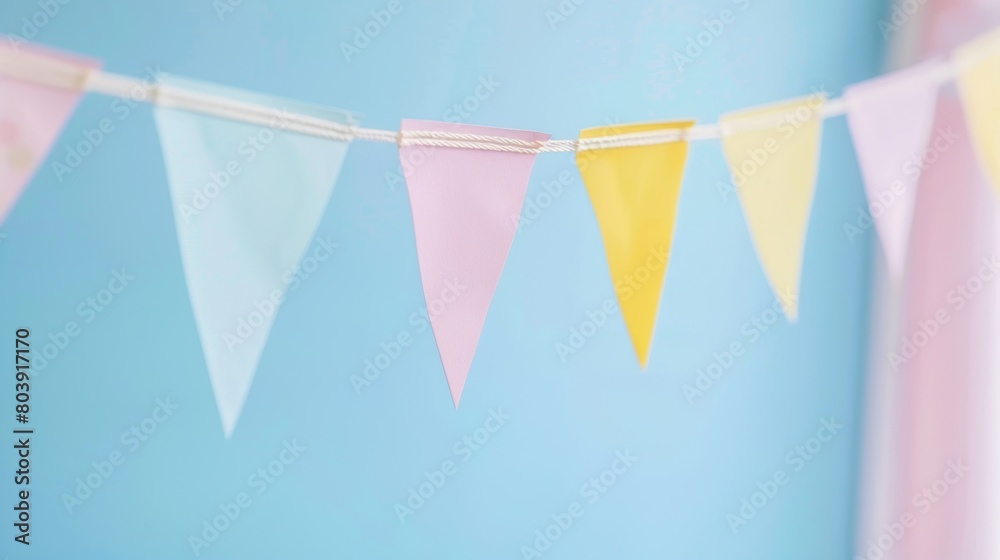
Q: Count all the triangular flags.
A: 7